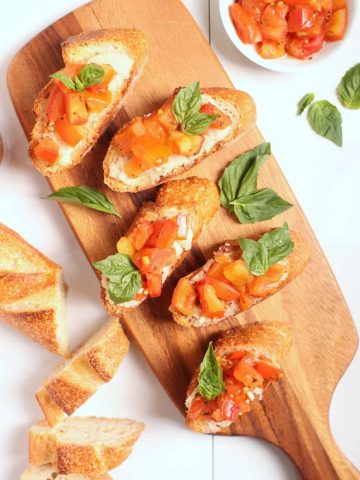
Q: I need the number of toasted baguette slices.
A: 5